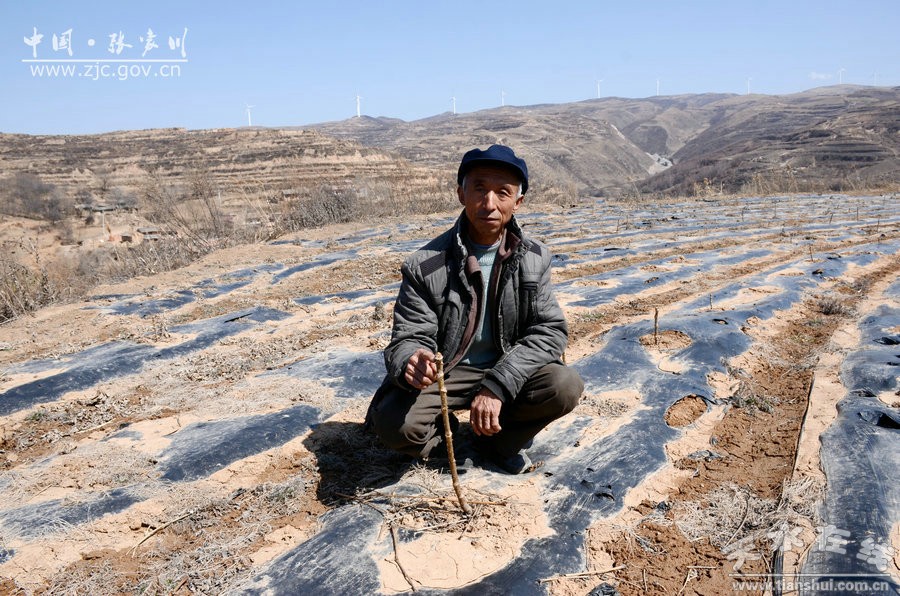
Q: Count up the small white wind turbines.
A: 9